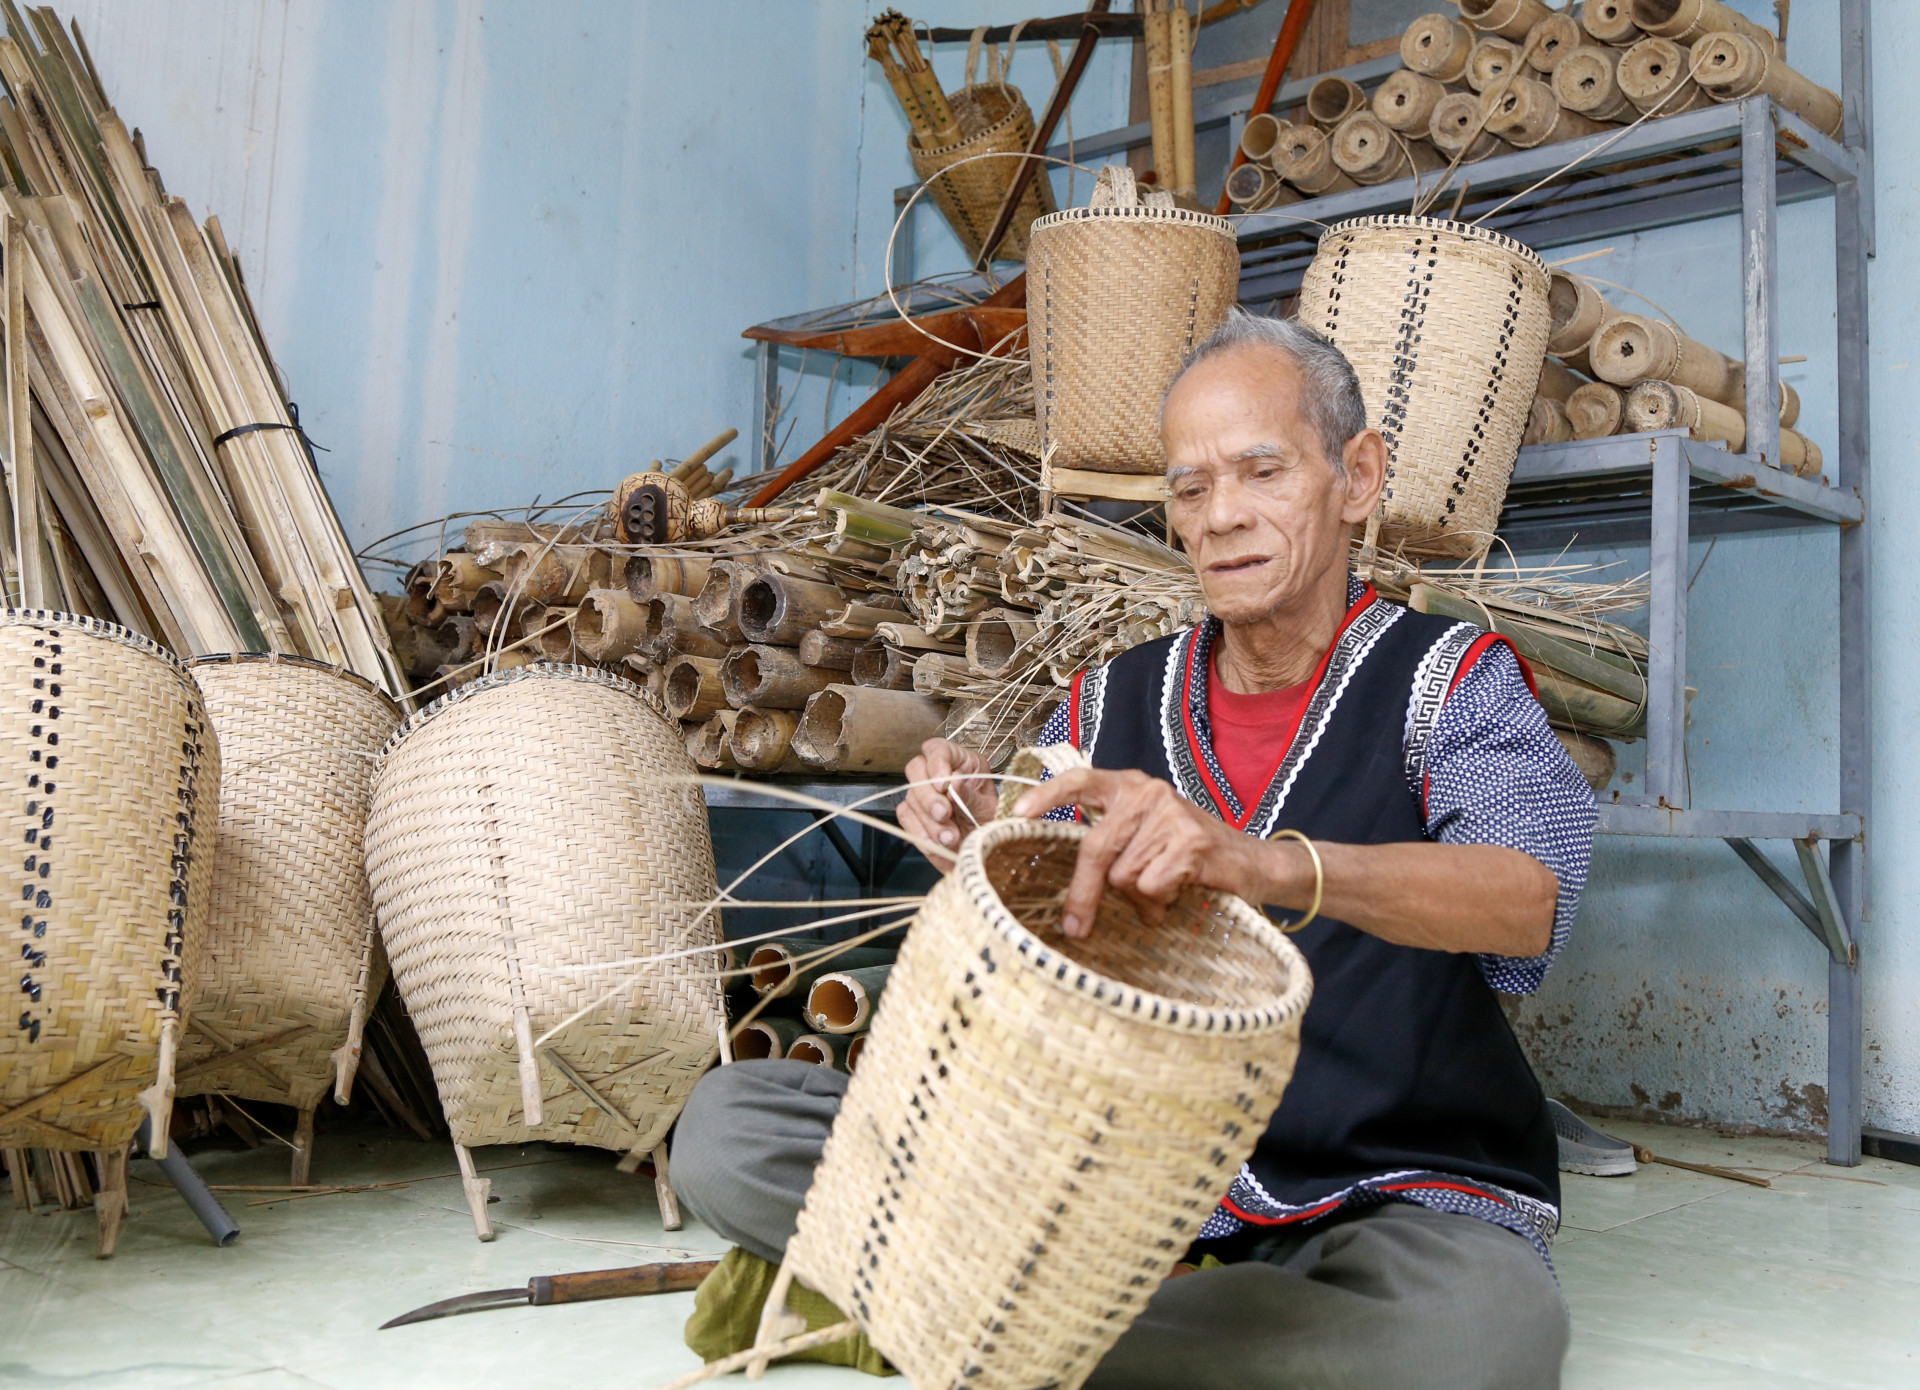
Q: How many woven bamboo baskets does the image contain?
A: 7